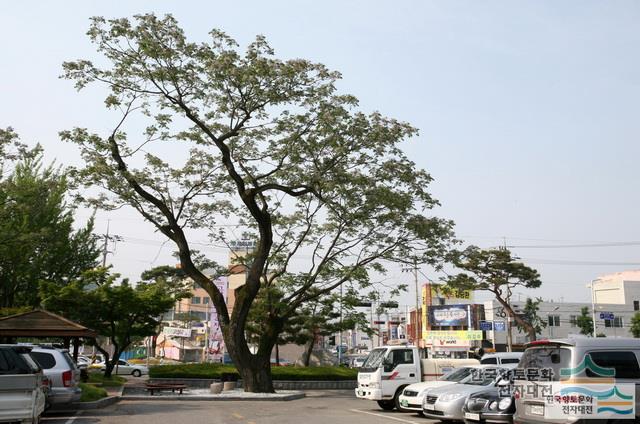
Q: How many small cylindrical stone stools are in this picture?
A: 2